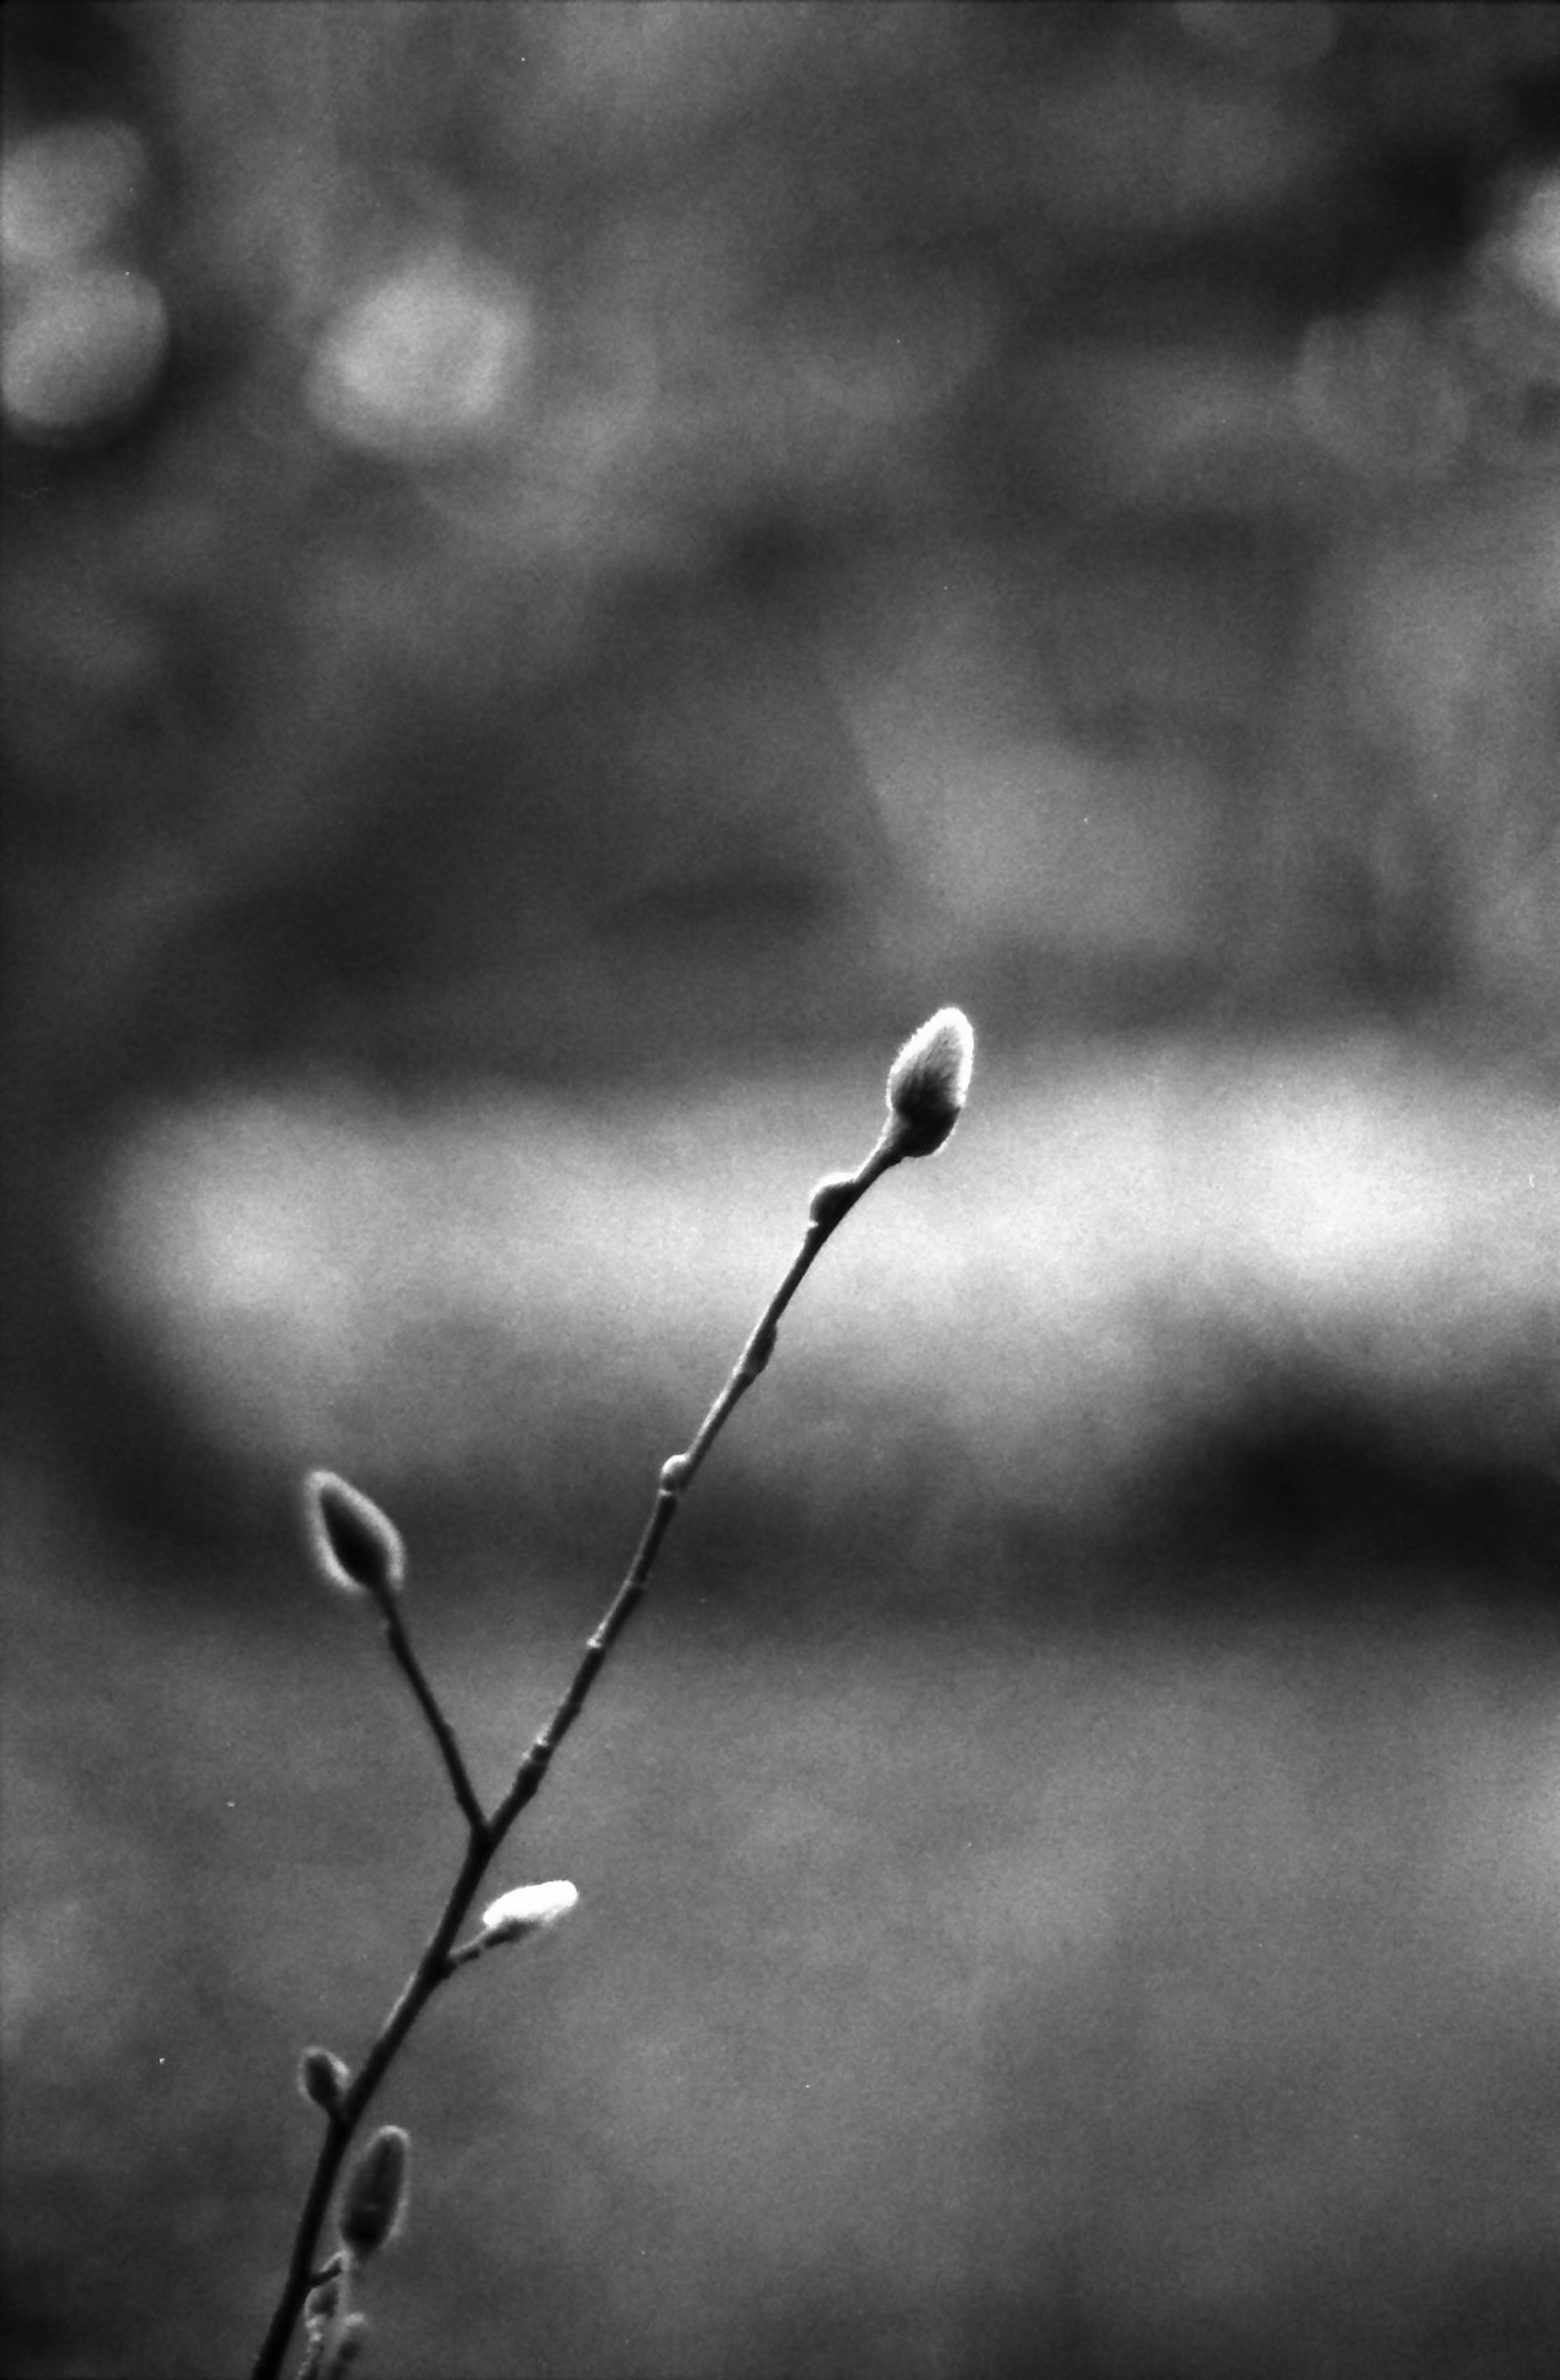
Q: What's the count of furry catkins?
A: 5